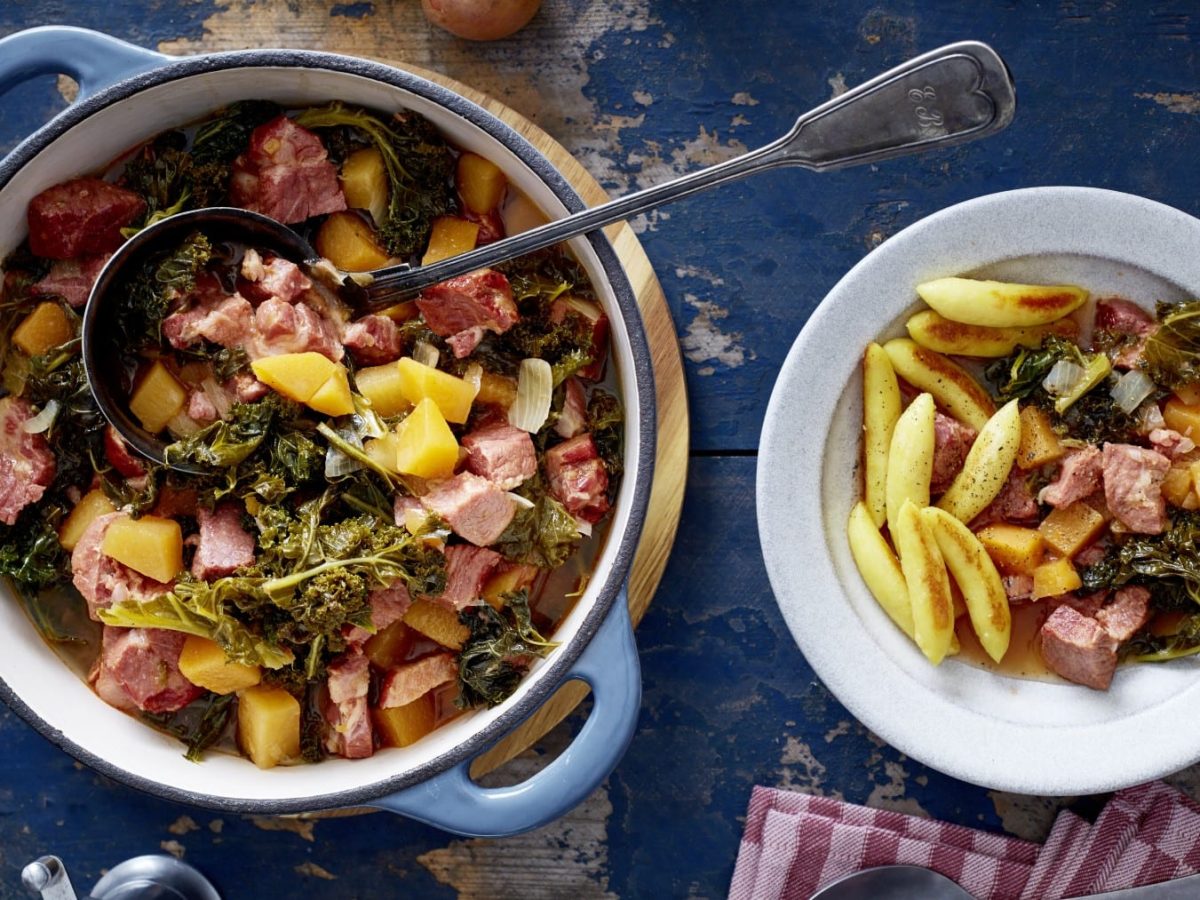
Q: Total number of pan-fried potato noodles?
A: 9